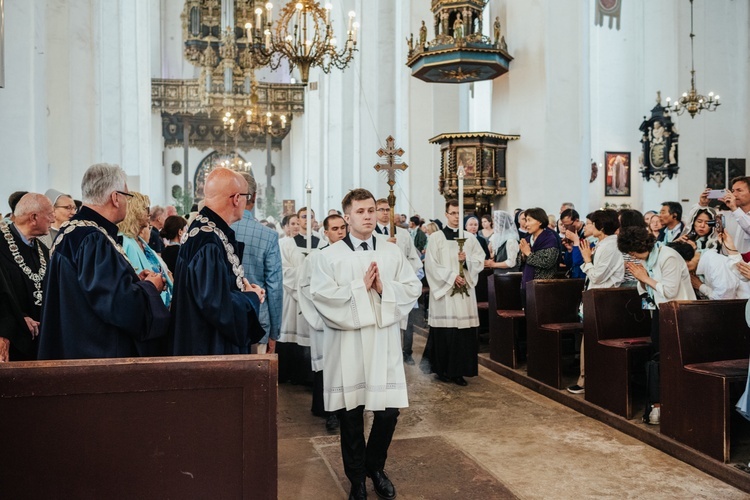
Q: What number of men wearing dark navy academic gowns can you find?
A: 2